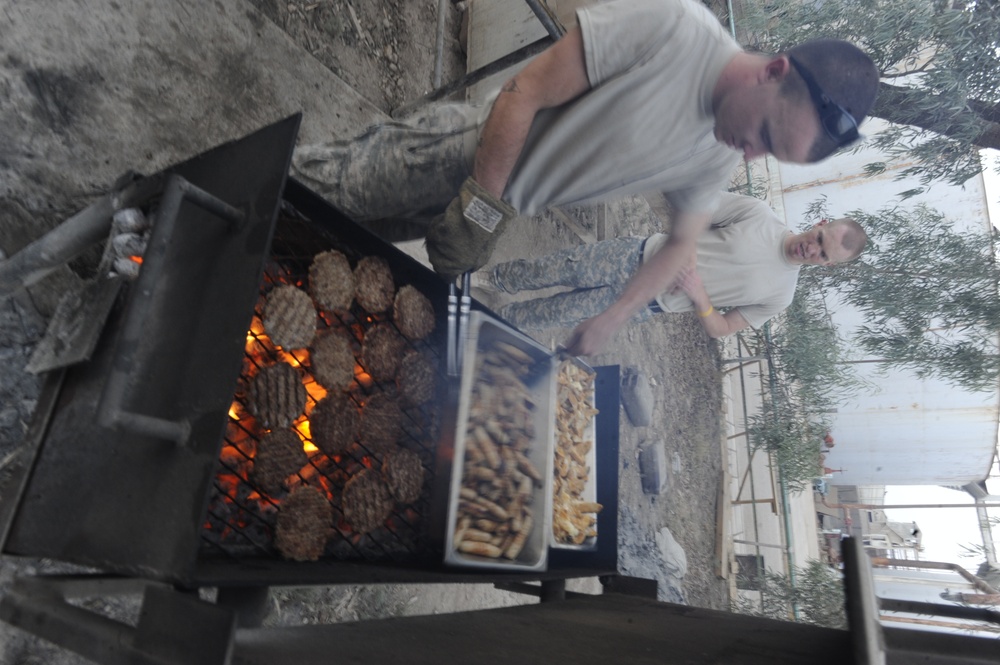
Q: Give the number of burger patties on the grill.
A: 14